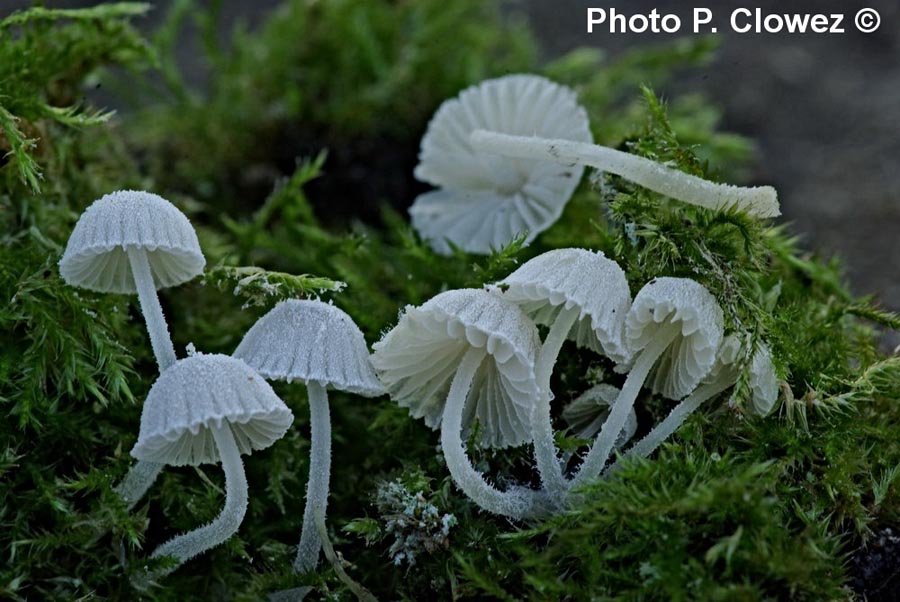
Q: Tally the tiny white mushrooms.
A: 9